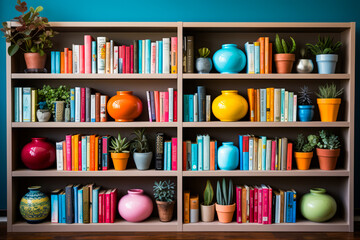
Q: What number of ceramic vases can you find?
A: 8